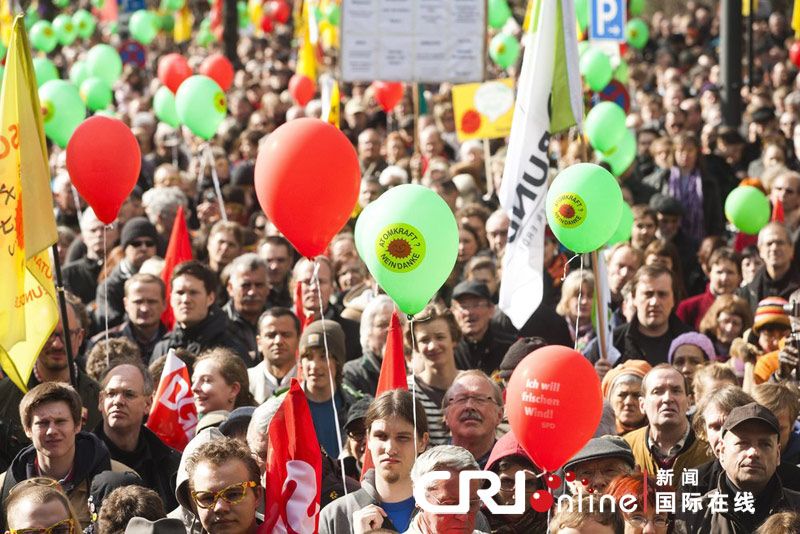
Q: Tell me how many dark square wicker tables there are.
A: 0